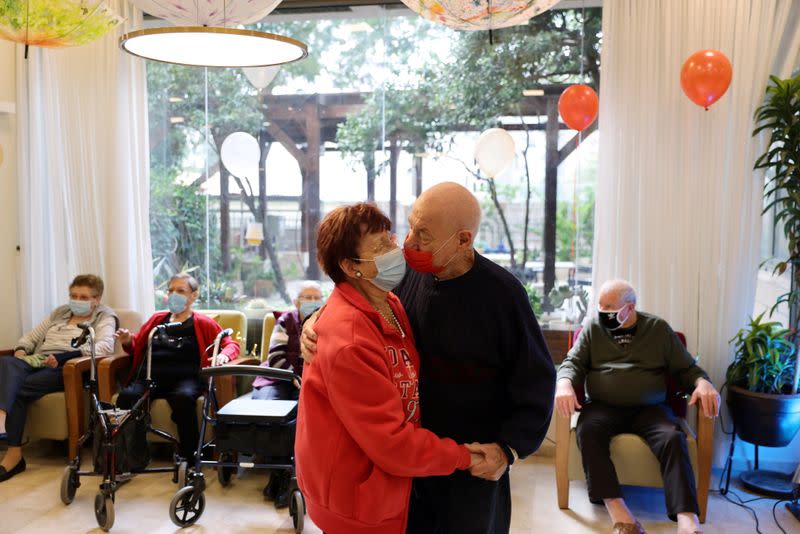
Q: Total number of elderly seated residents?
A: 4